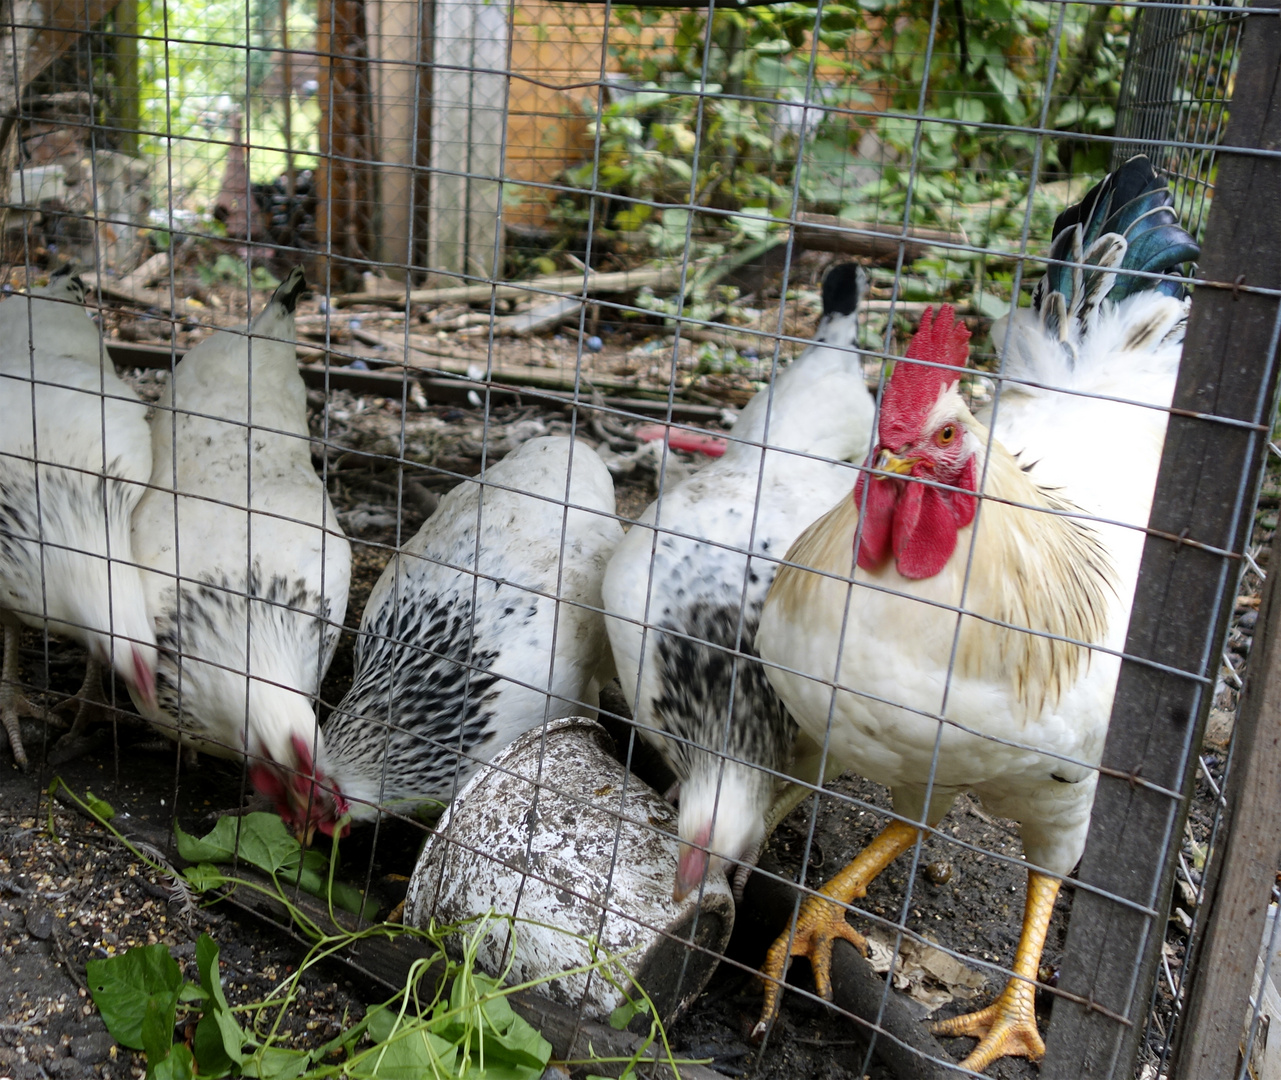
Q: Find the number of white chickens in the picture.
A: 5